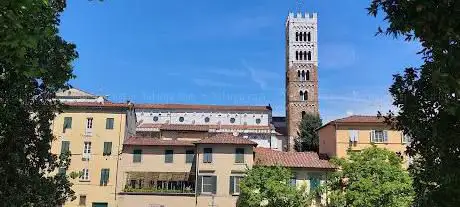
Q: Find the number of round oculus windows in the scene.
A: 5